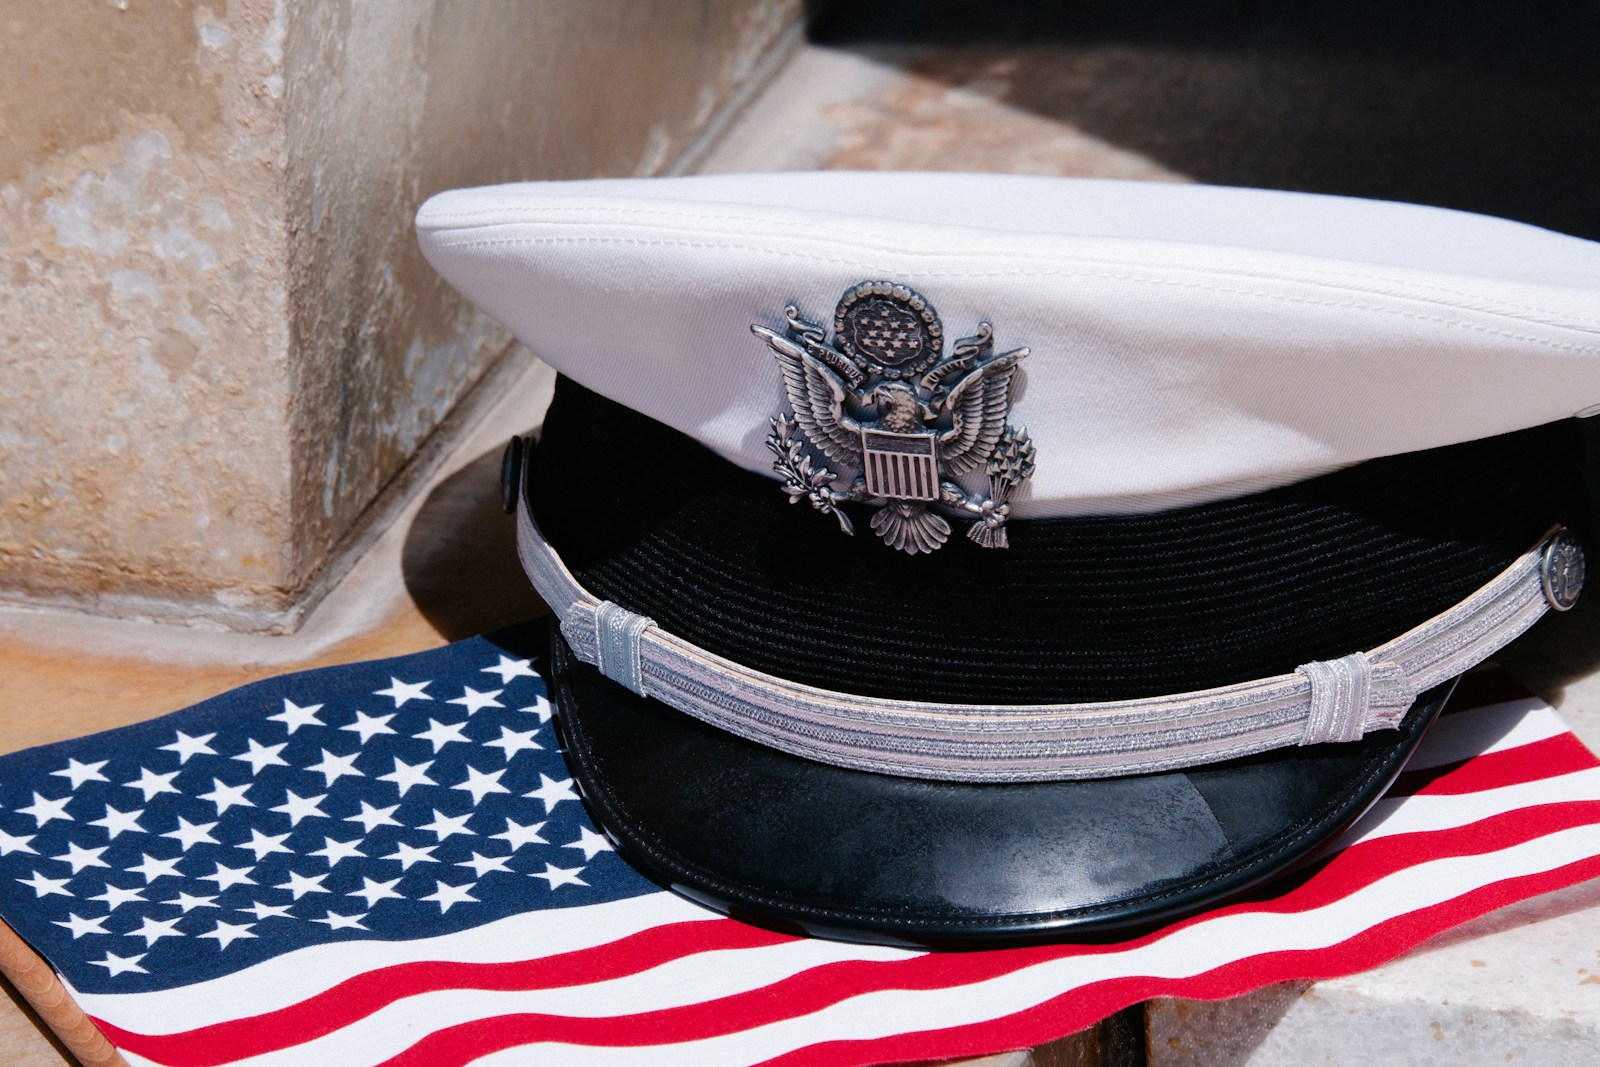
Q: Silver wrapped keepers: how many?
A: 2